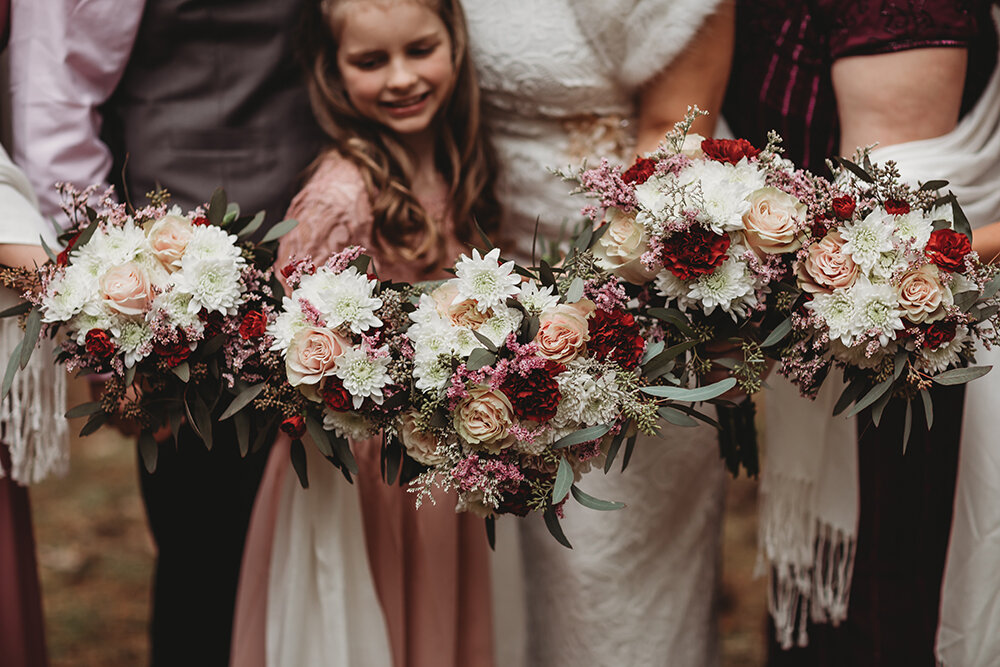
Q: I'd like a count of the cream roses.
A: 11